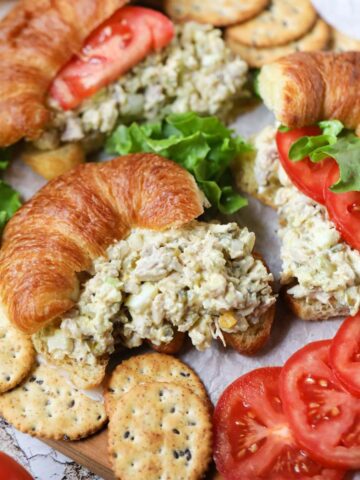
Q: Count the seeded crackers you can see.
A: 8